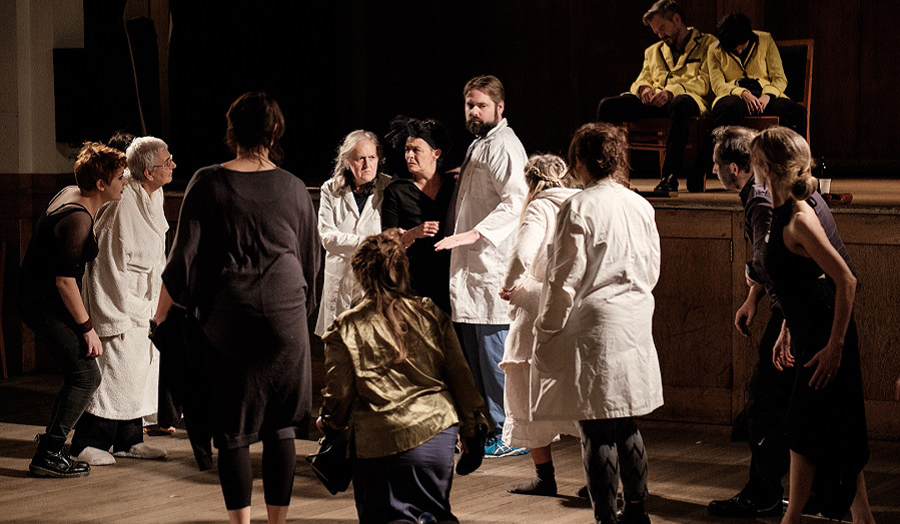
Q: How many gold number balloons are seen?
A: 0